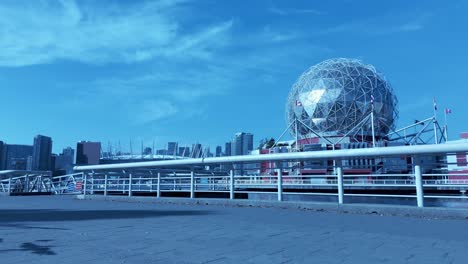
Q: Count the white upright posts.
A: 9